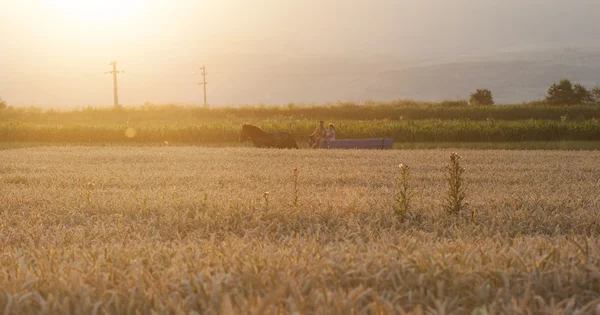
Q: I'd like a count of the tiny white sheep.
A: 0